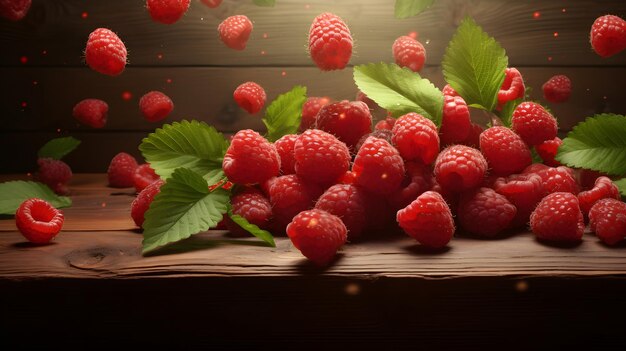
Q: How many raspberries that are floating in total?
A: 12